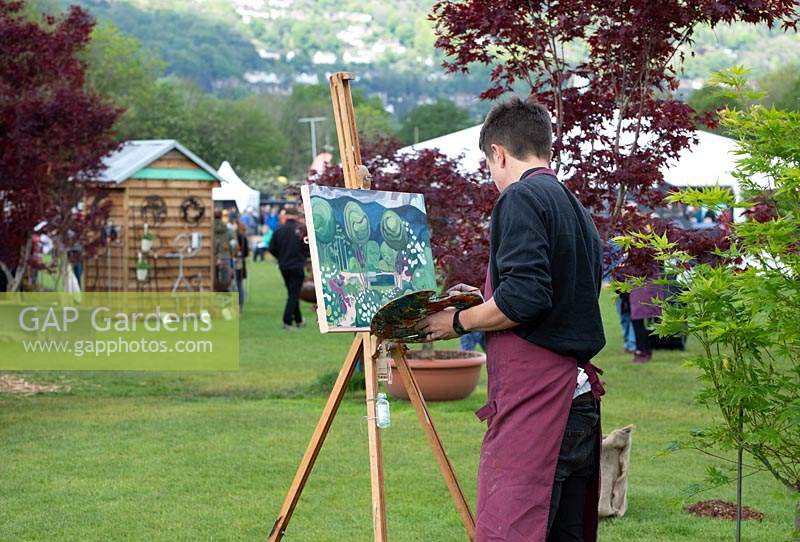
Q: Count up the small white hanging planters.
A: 2